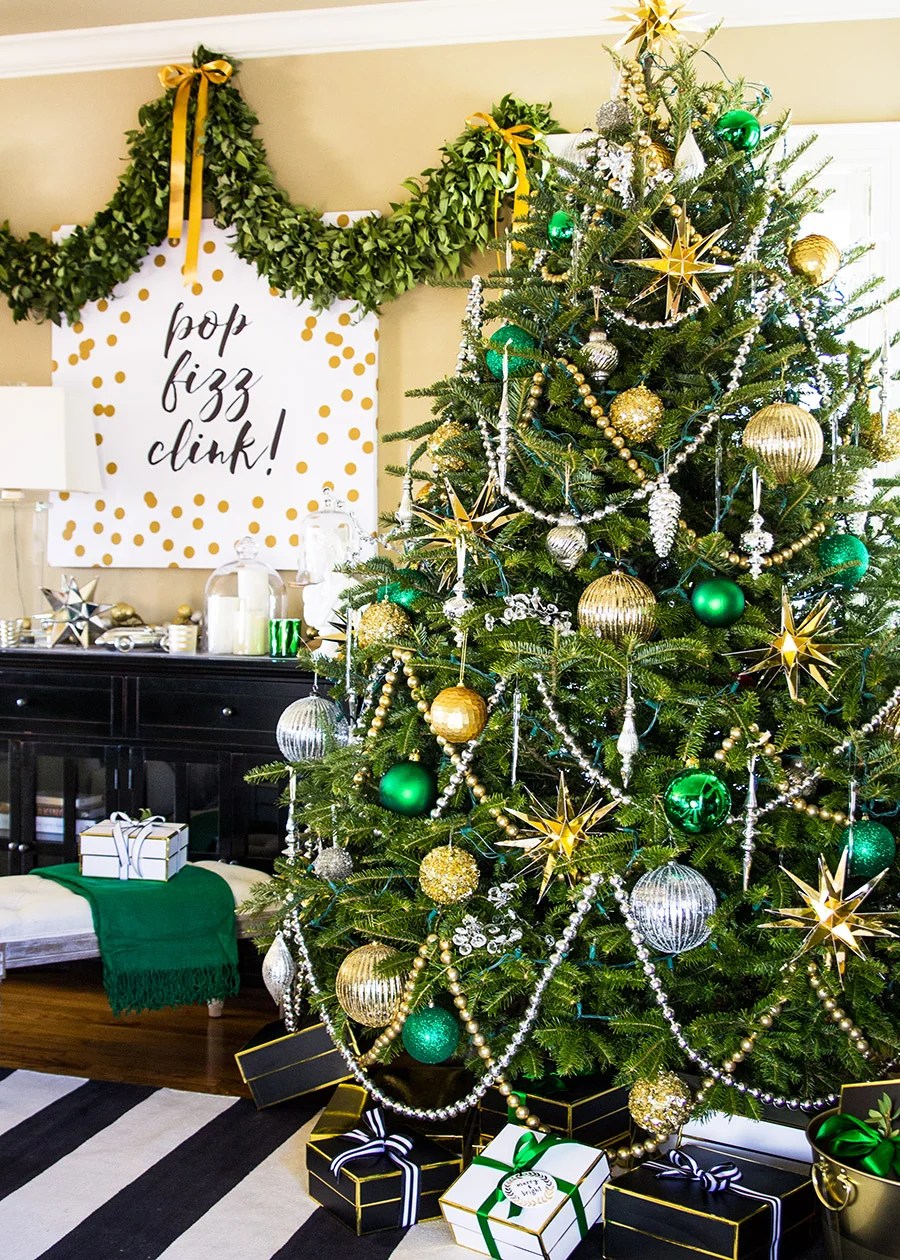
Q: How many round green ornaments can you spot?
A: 10